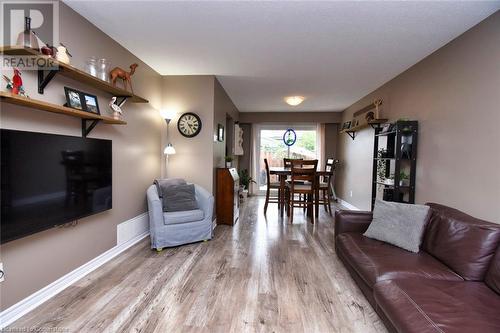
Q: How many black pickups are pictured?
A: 0